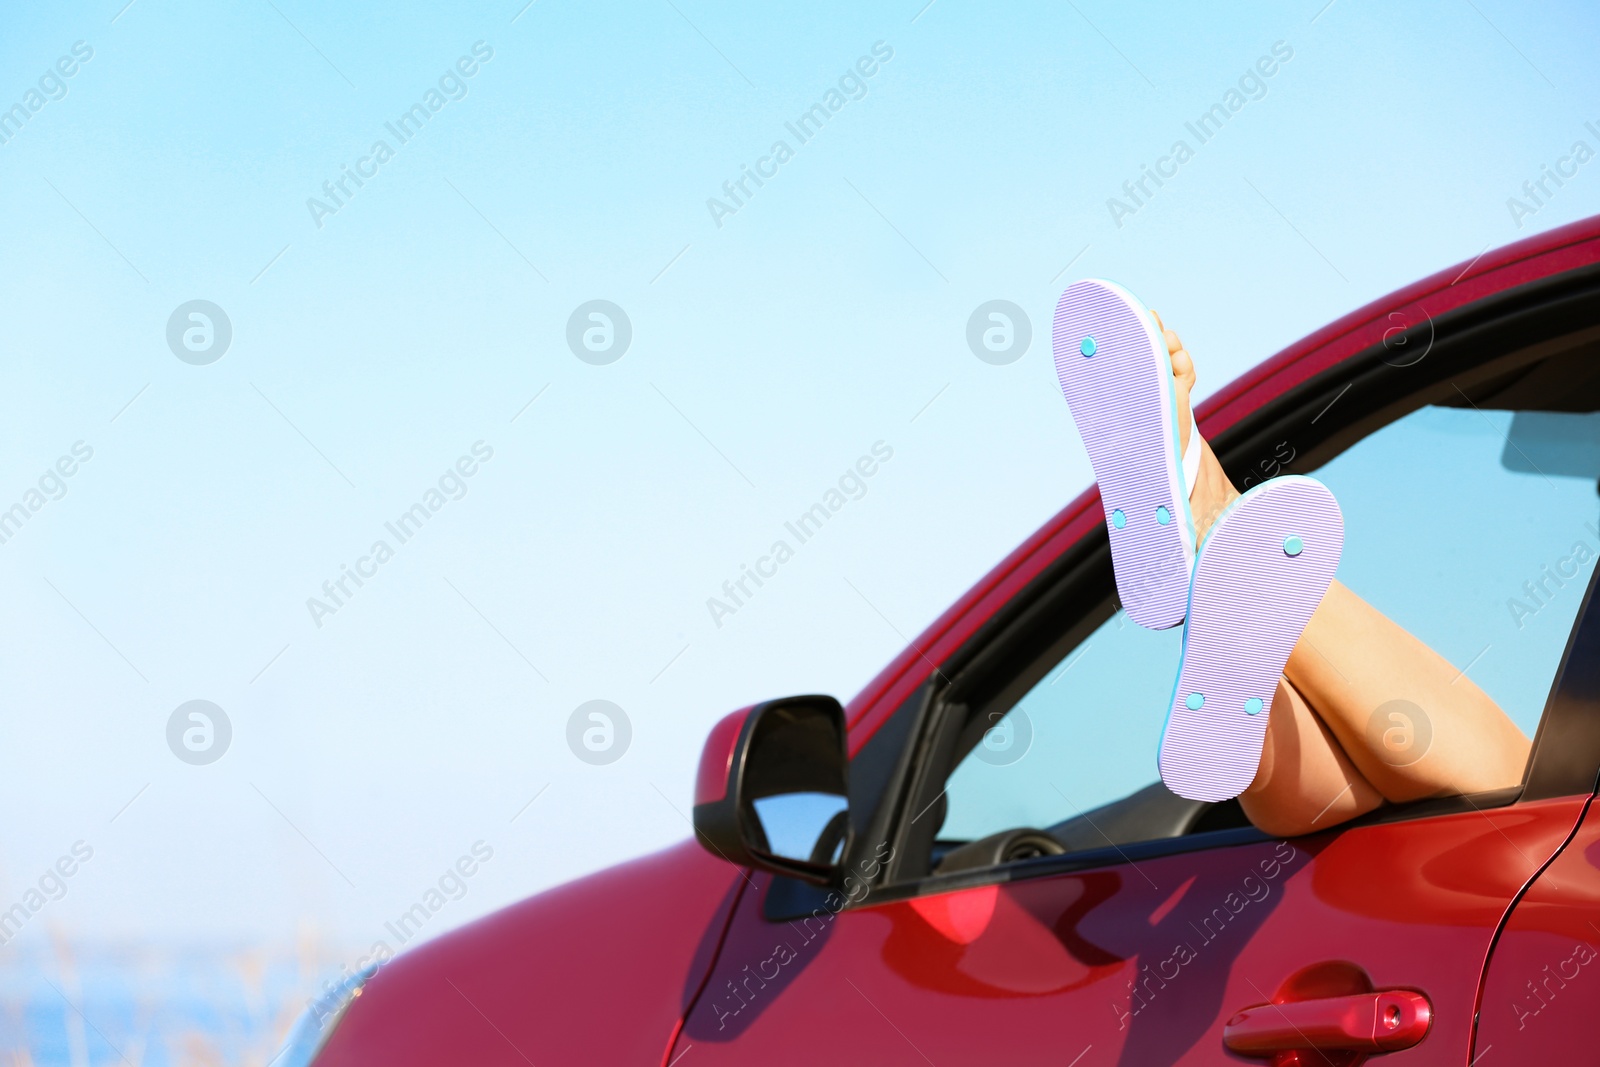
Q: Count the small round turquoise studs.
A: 6